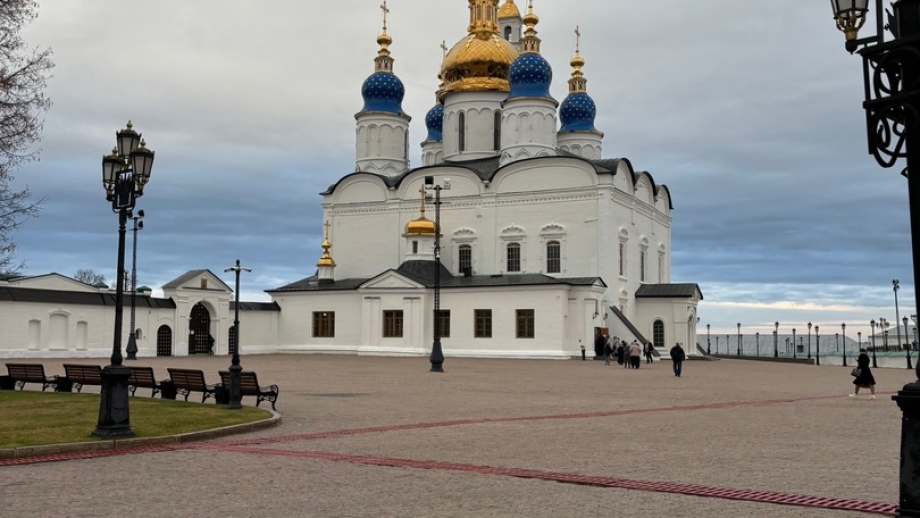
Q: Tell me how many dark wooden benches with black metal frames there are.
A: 5